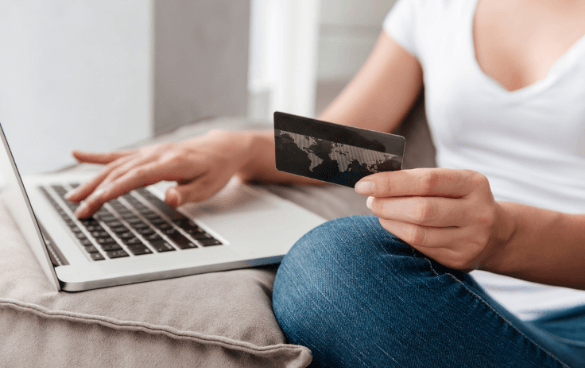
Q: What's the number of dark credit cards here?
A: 1